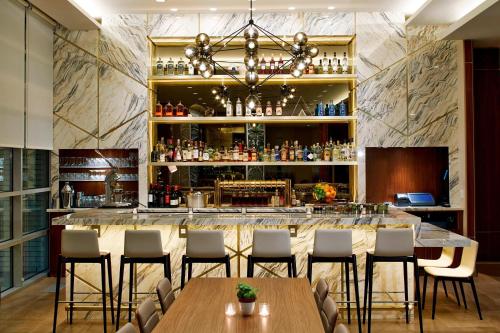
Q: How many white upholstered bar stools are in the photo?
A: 6